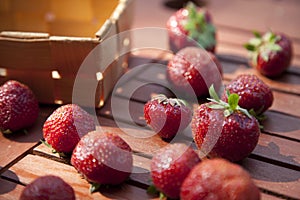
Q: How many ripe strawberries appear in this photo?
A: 12